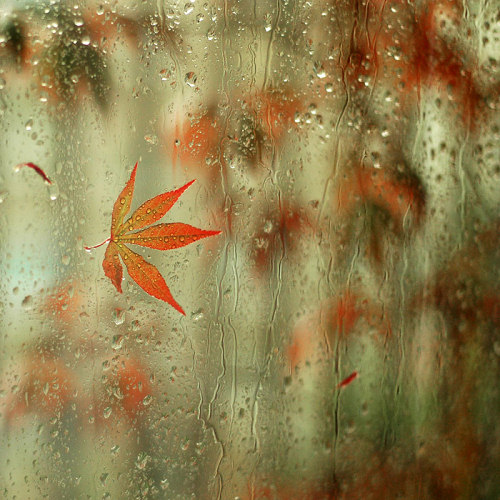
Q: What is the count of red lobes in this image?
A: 5